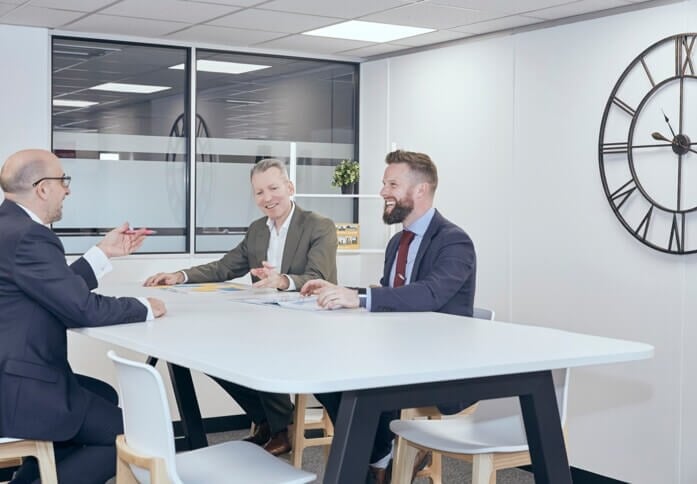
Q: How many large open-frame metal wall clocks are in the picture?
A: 1